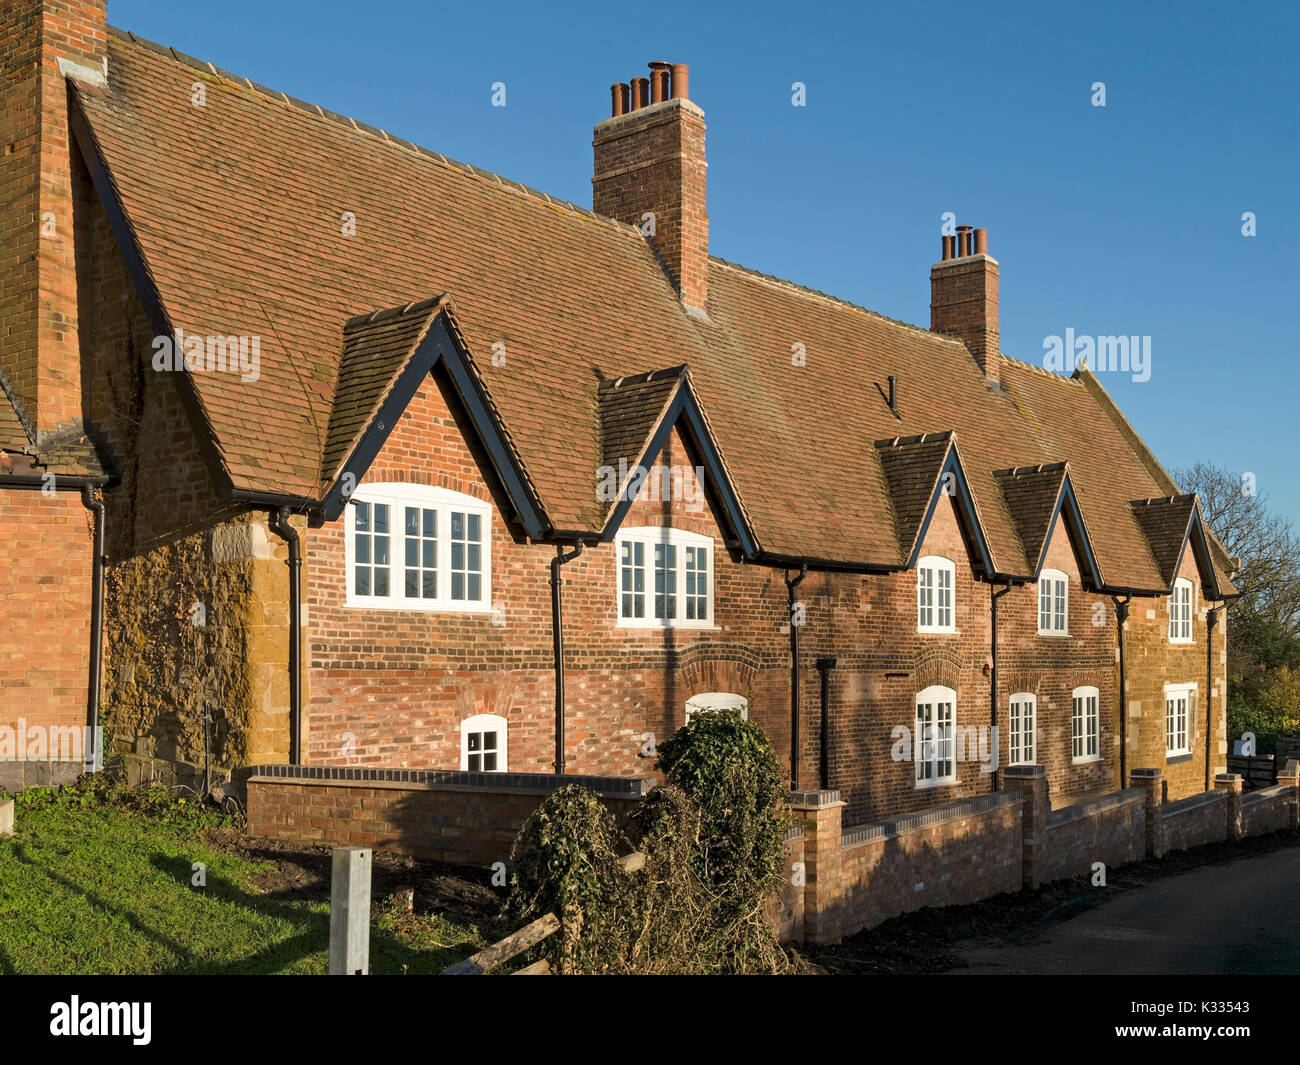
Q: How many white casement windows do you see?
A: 11